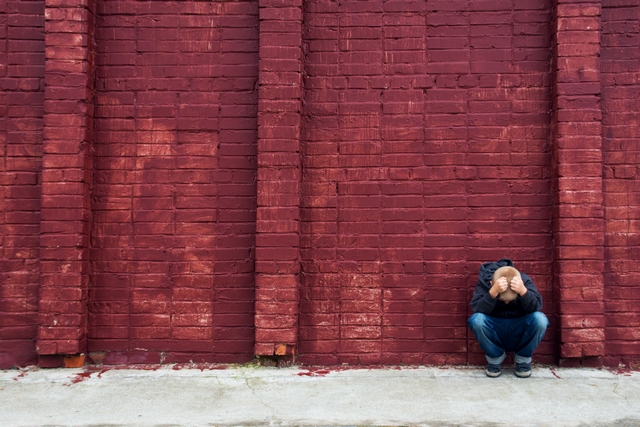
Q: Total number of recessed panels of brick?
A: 4